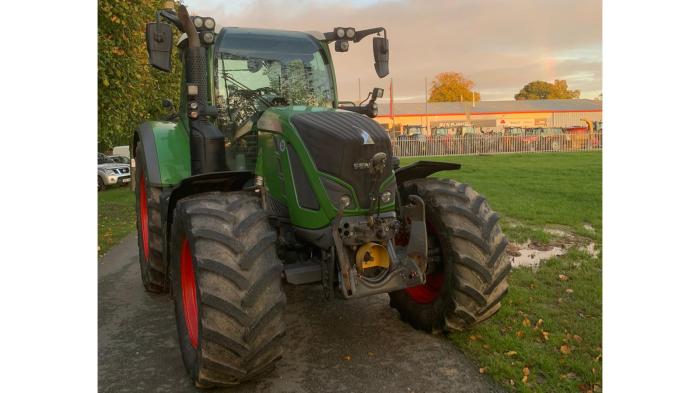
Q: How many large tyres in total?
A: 3